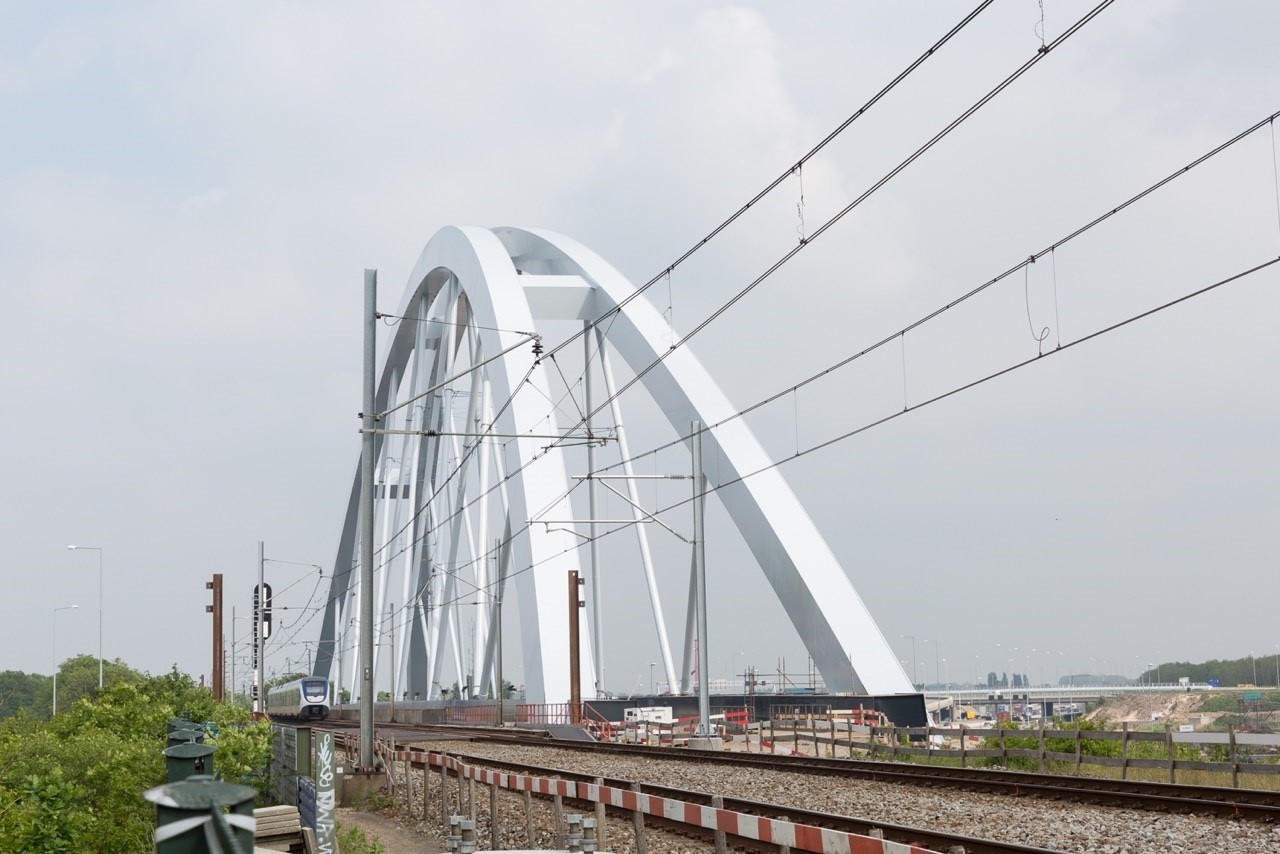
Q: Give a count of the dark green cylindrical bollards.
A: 4